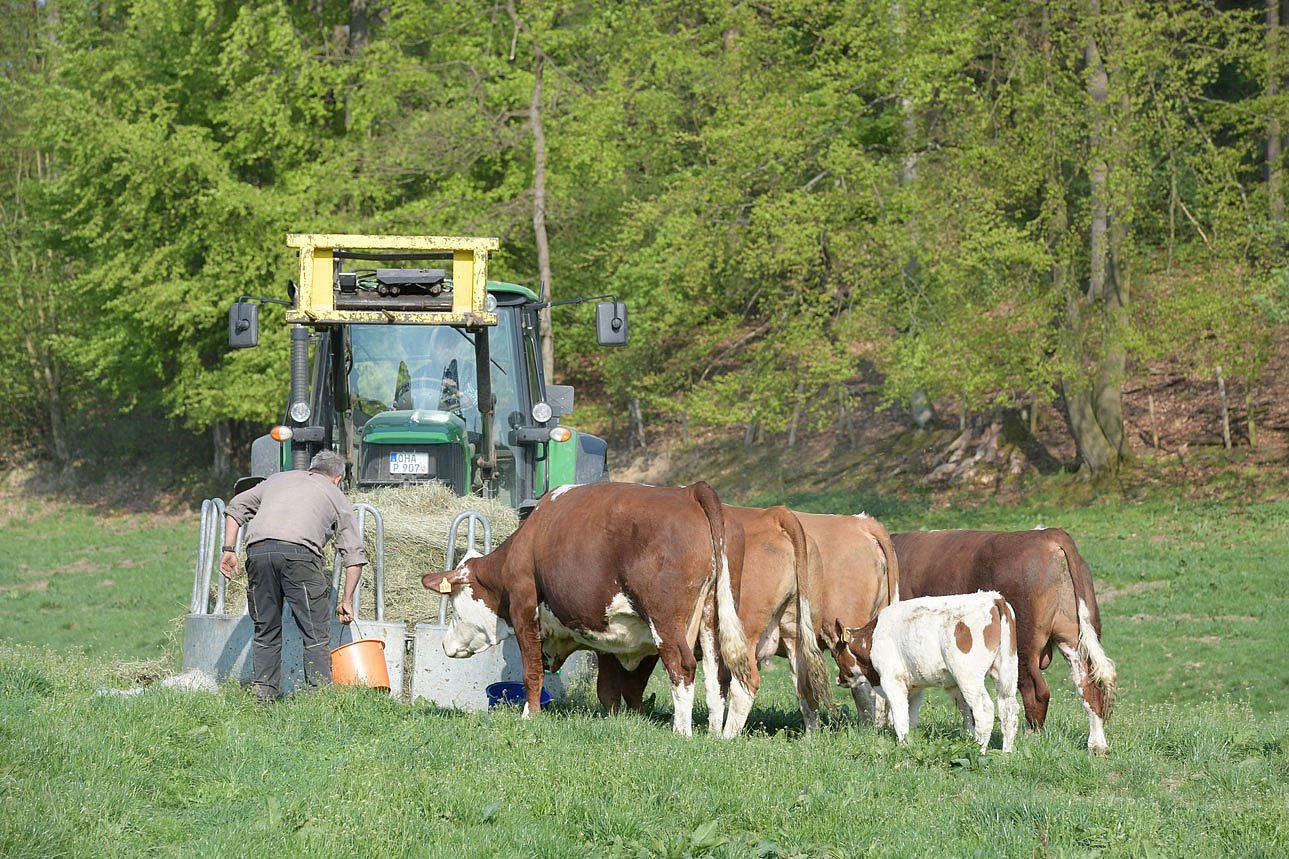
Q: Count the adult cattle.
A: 4